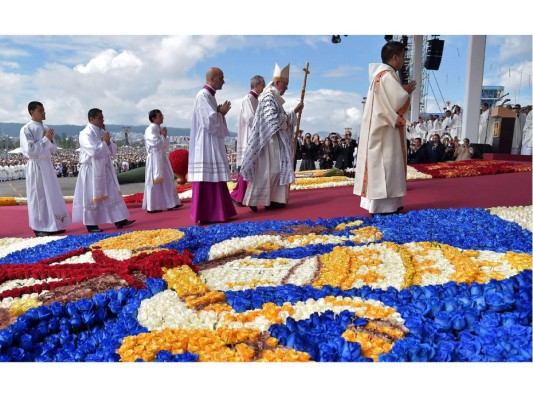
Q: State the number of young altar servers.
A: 3